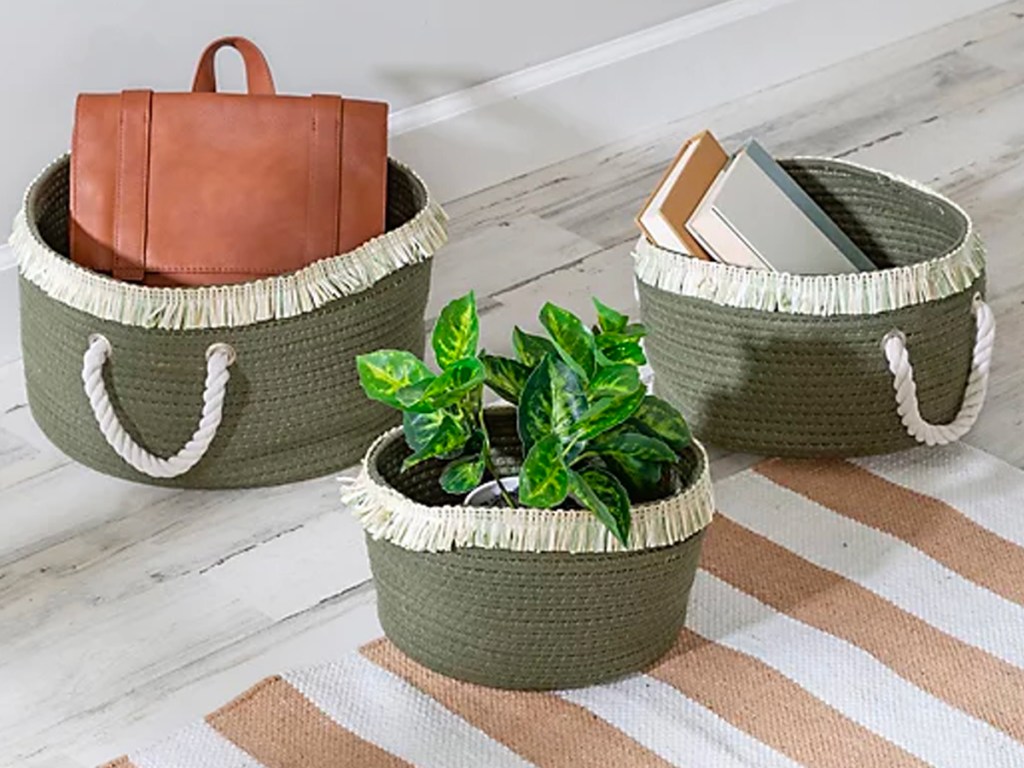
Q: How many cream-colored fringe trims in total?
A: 3